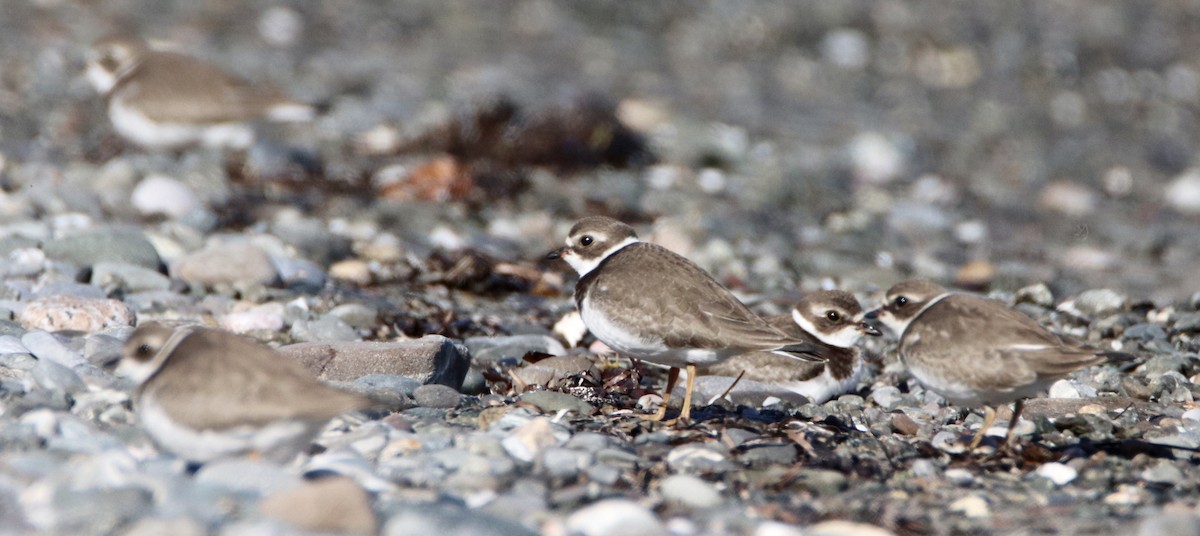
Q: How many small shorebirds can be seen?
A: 5